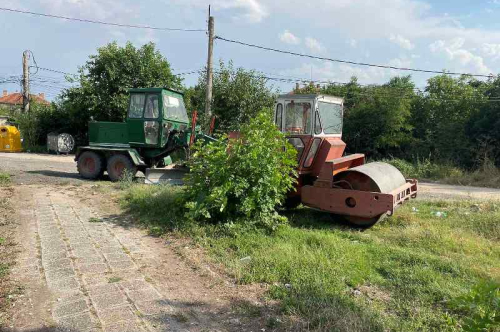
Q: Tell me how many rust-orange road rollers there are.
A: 1